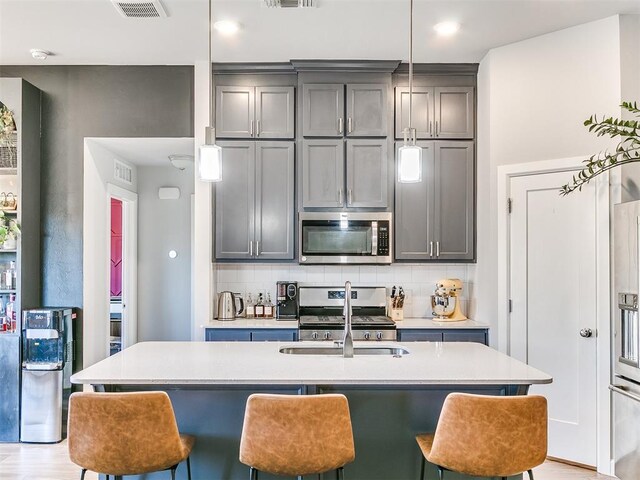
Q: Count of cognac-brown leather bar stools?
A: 3